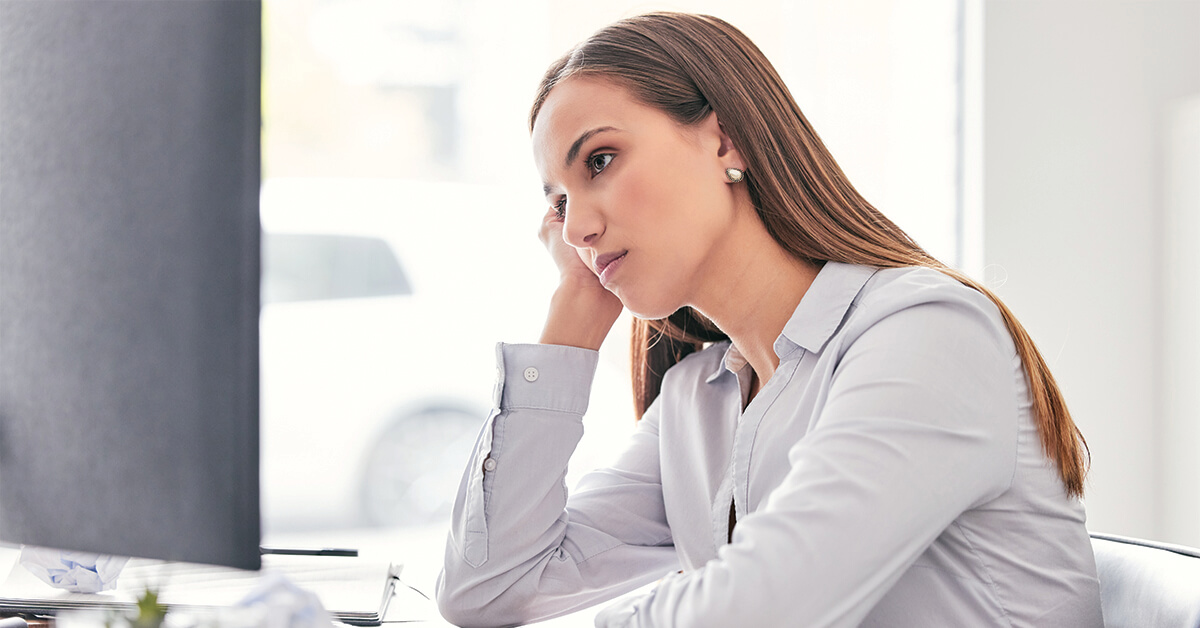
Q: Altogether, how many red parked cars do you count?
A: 0